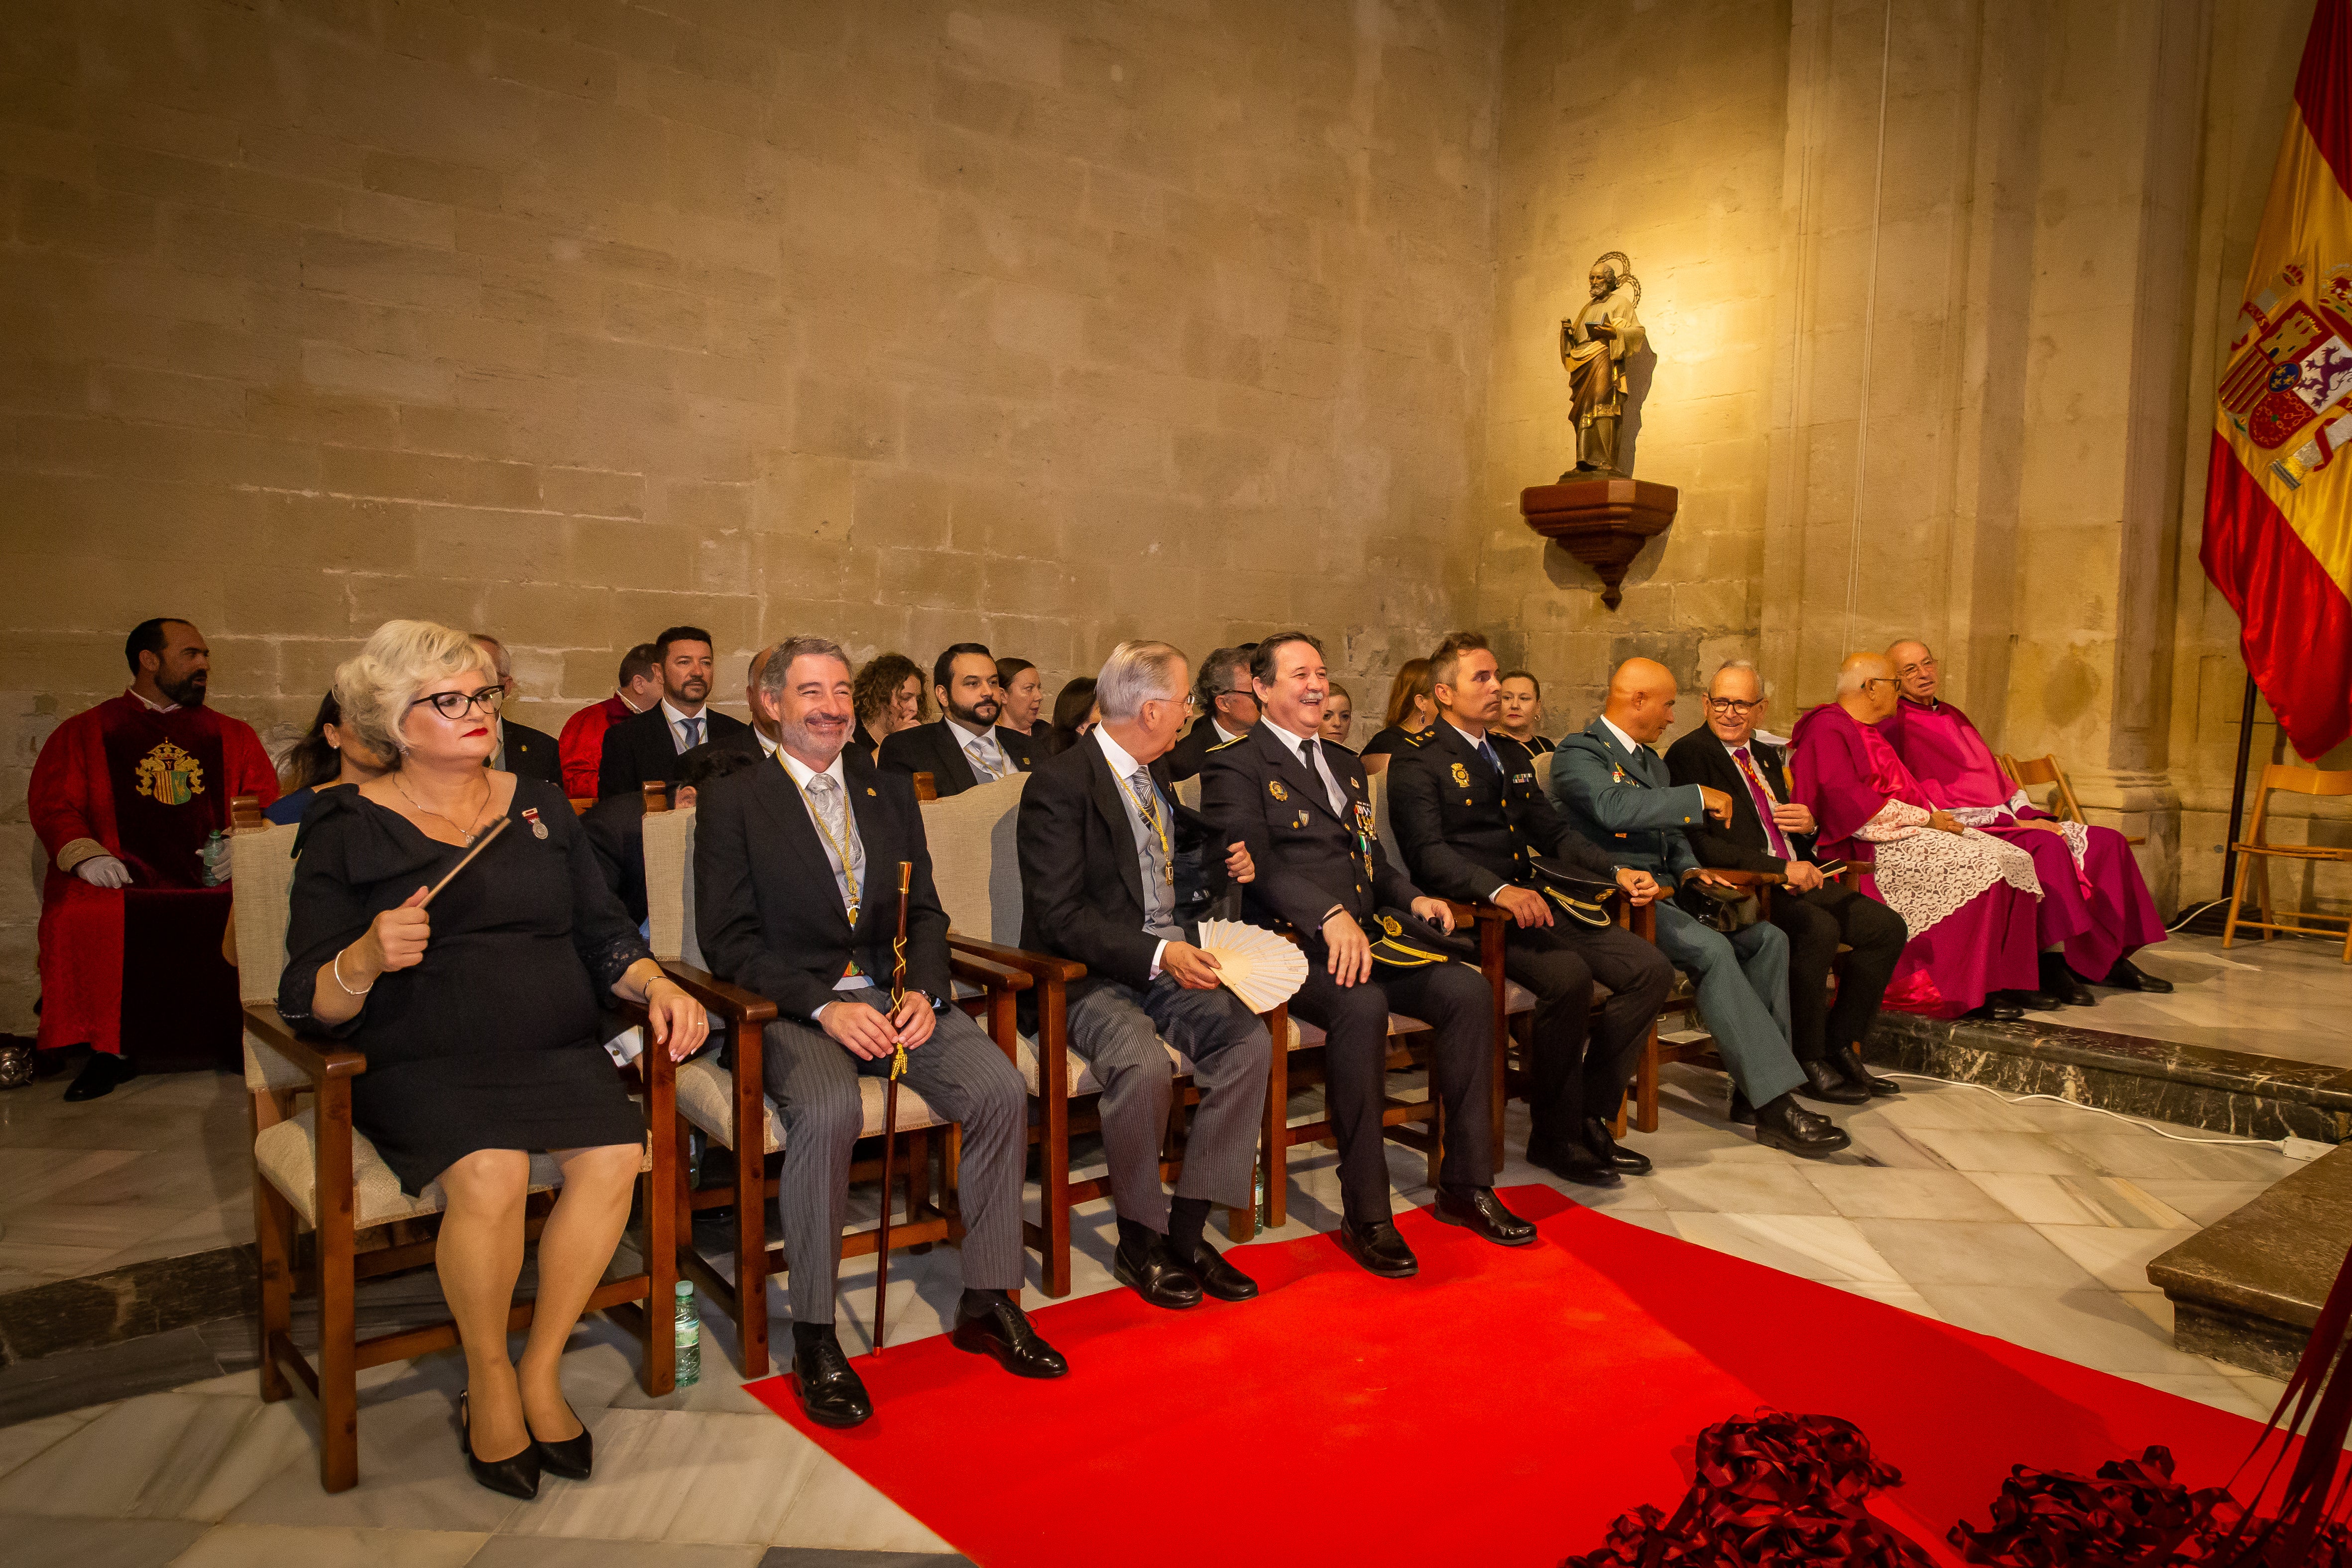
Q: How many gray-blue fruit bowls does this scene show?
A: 0